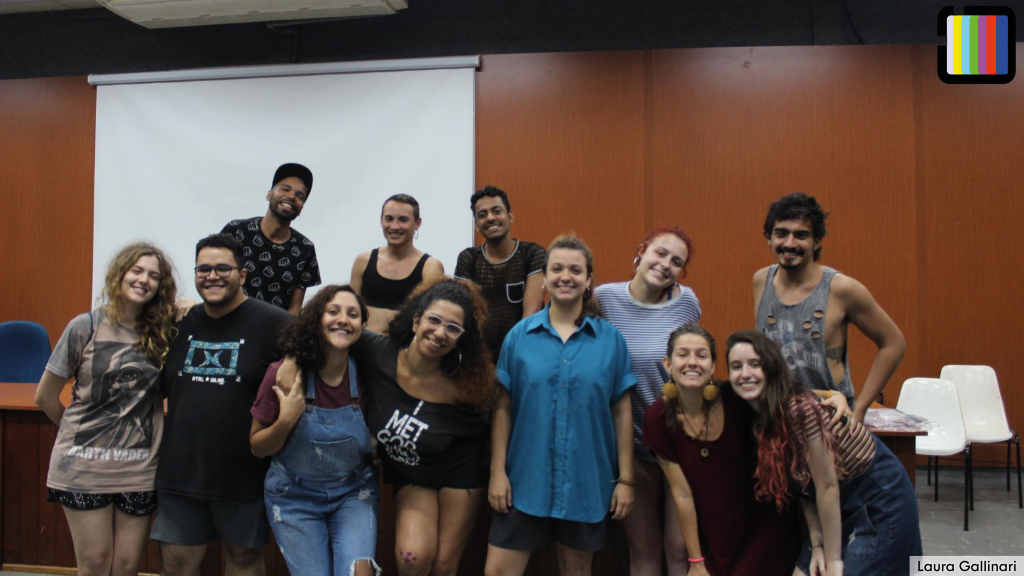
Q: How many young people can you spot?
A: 12